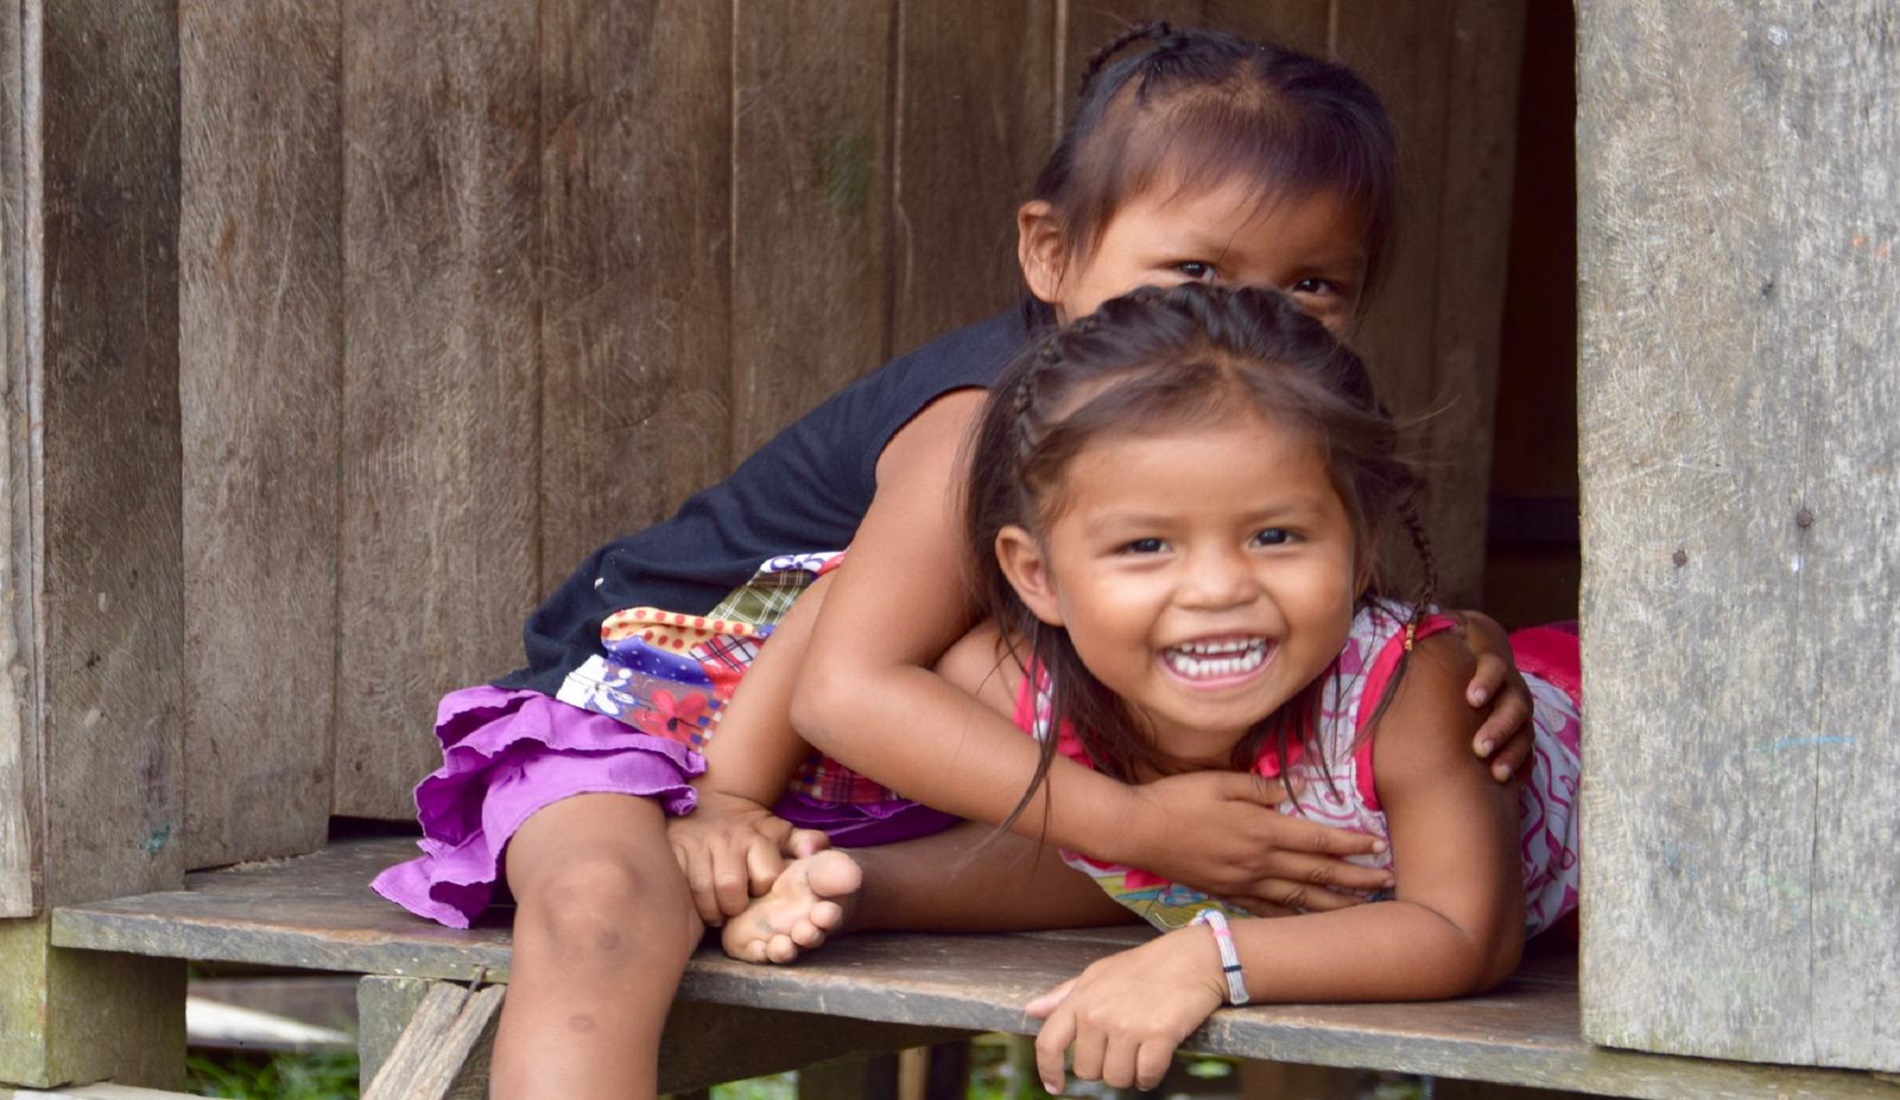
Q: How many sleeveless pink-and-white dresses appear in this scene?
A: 1